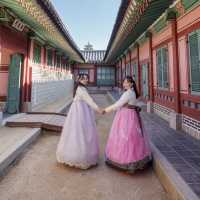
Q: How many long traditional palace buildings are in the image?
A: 2